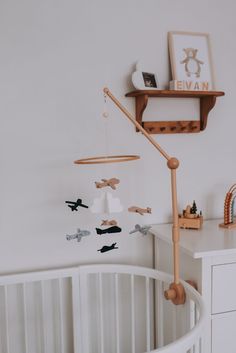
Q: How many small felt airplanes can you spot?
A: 8